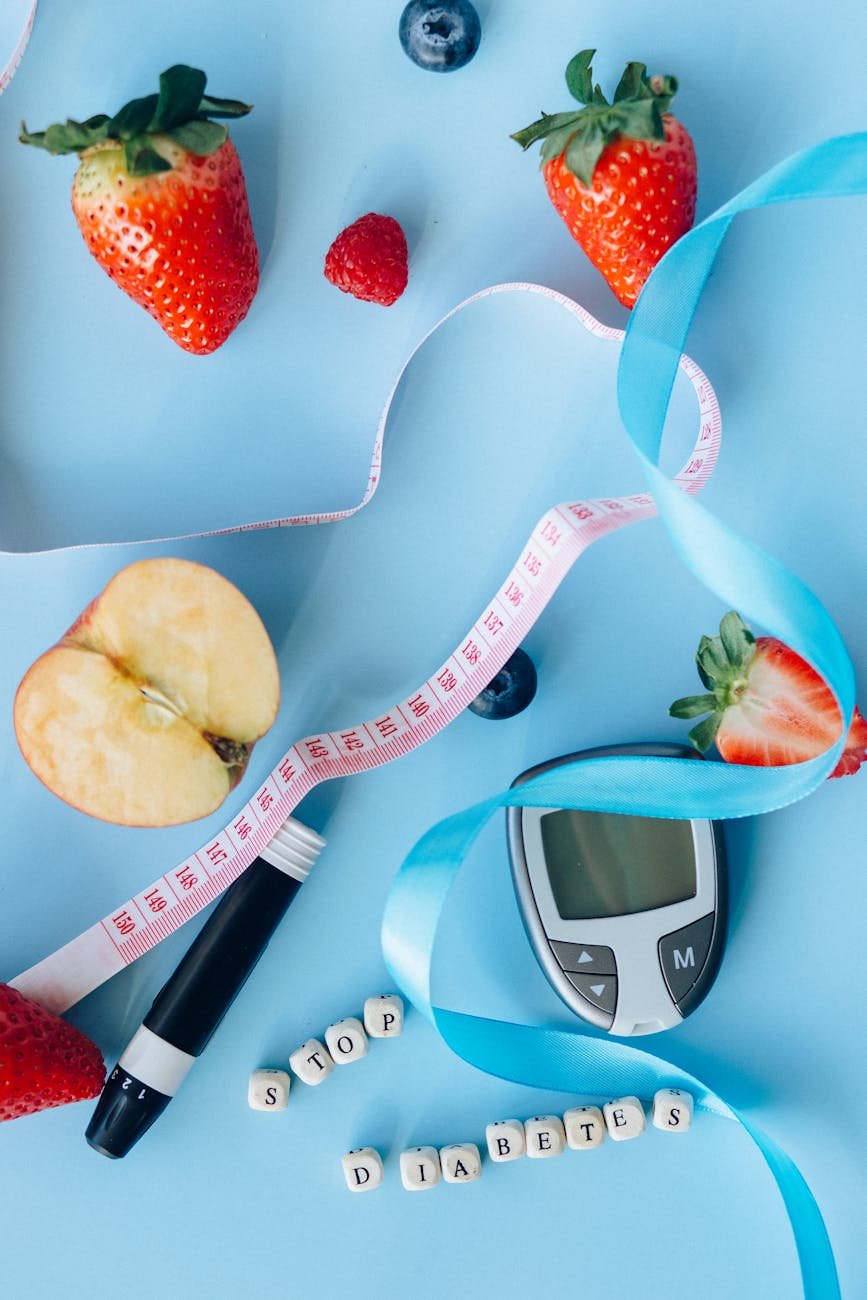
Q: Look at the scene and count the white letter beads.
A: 12